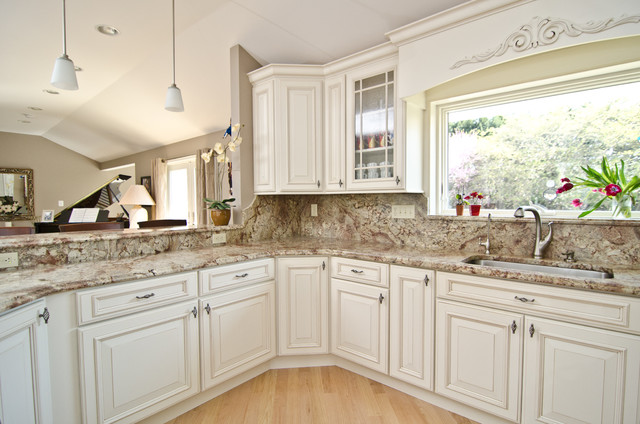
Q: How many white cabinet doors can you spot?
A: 12